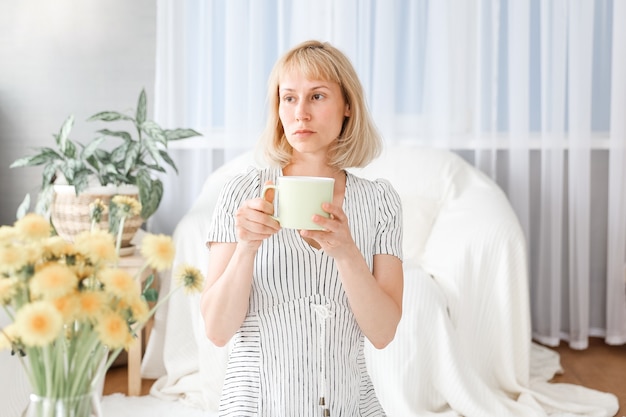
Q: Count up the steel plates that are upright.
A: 0